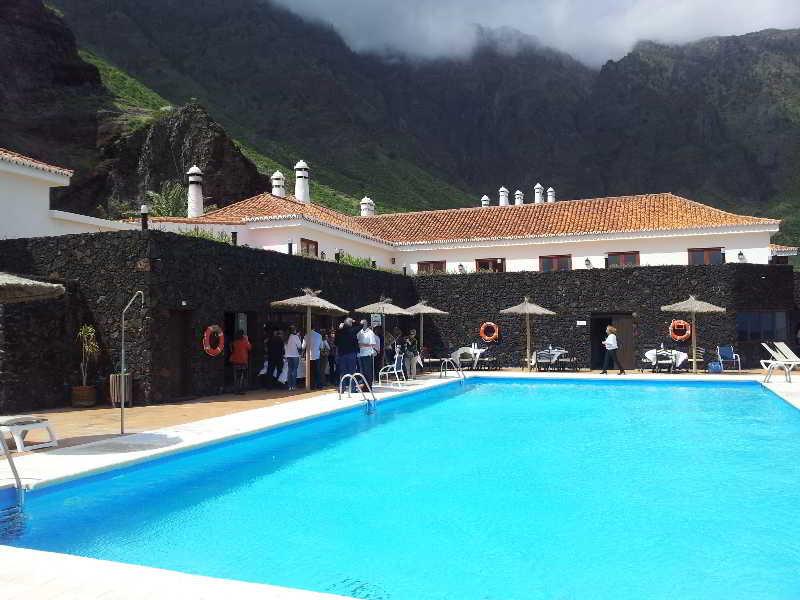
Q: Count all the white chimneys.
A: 9